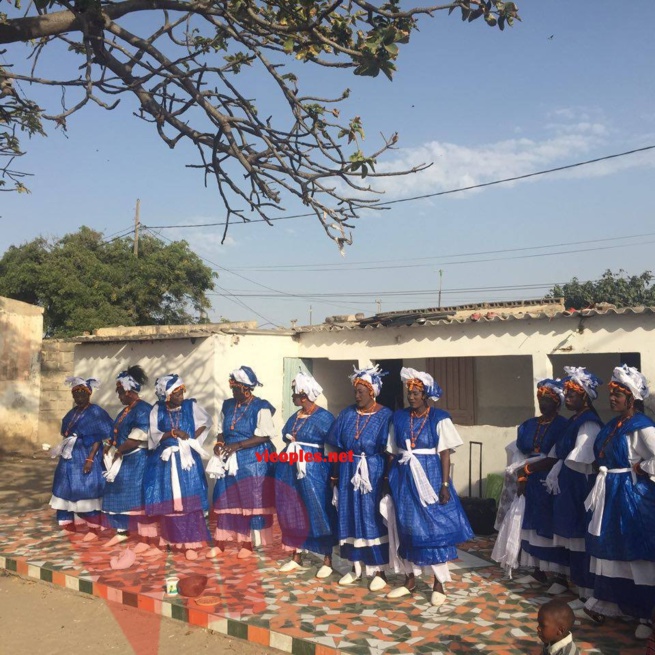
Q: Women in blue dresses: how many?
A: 10